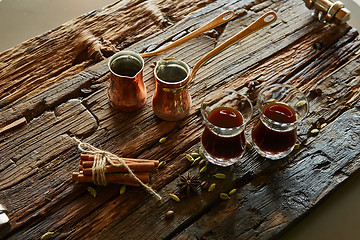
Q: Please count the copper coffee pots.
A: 2